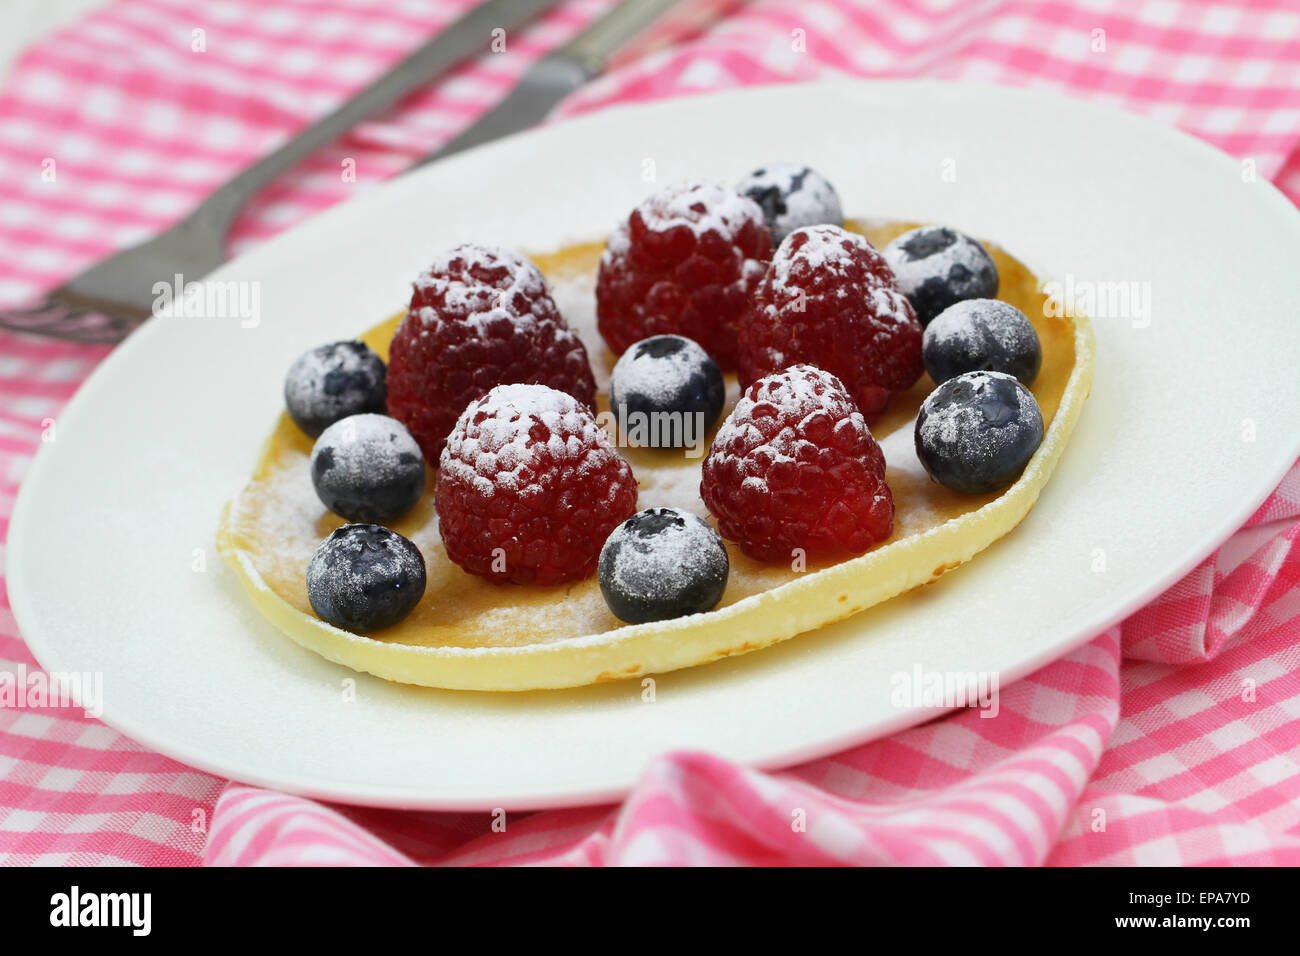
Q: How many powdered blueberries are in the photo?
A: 9